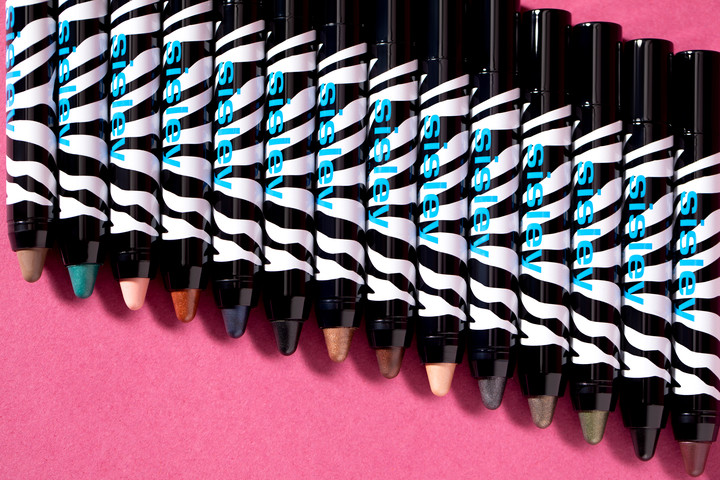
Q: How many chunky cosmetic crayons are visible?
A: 14